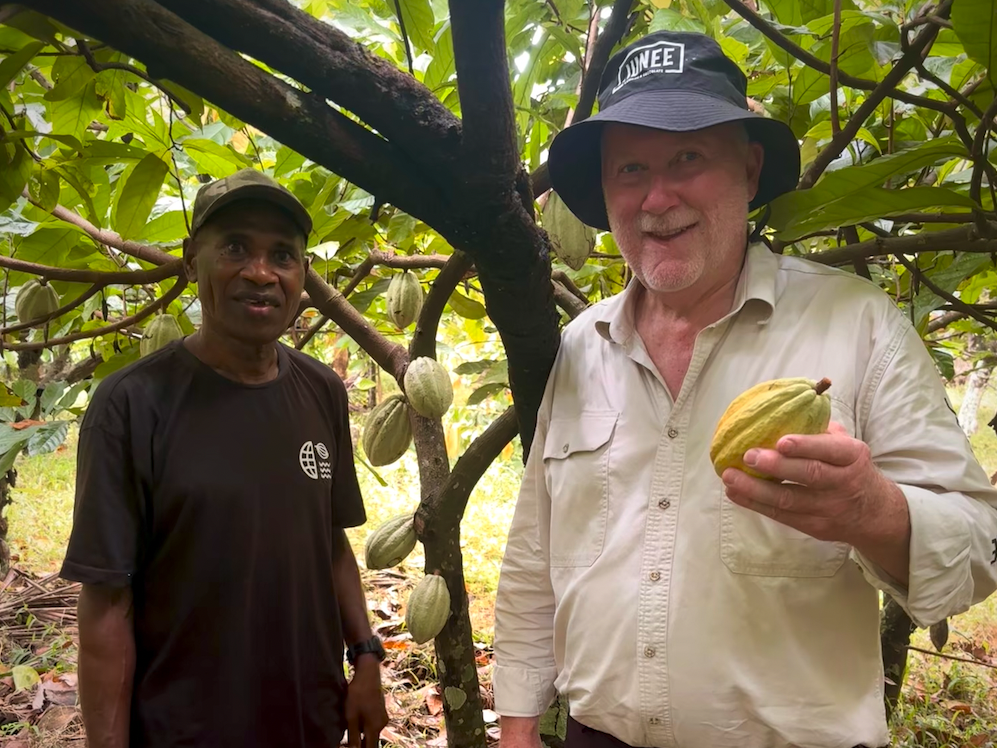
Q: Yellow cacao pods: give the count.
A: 1